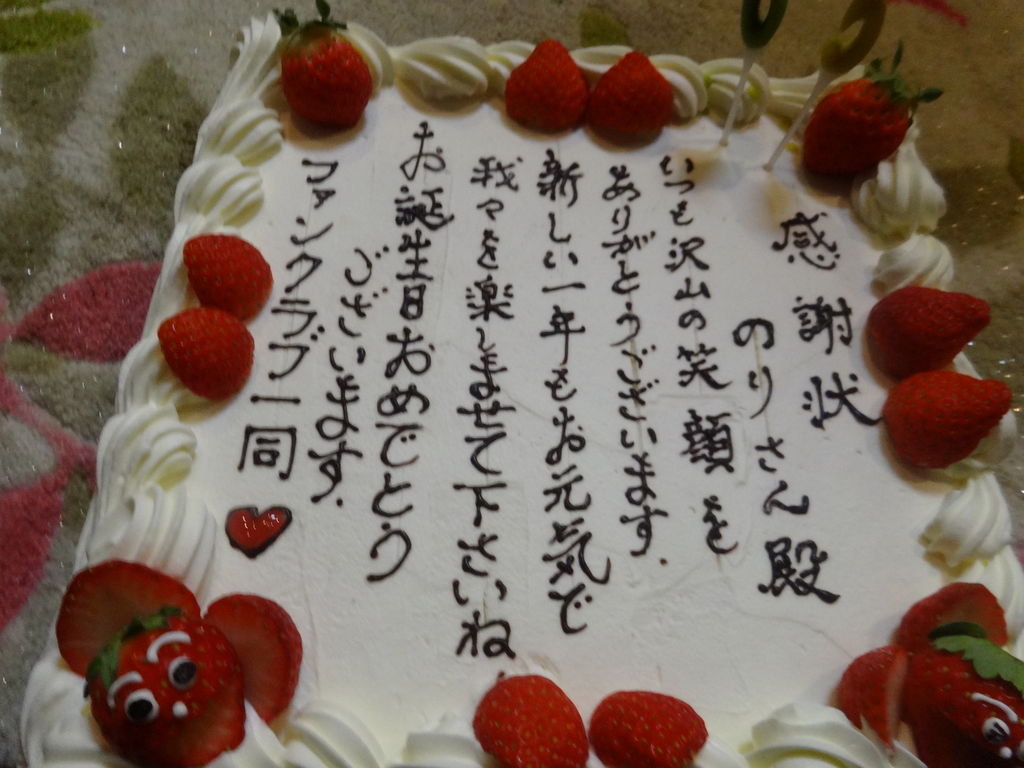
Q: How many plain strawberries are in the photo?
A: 10